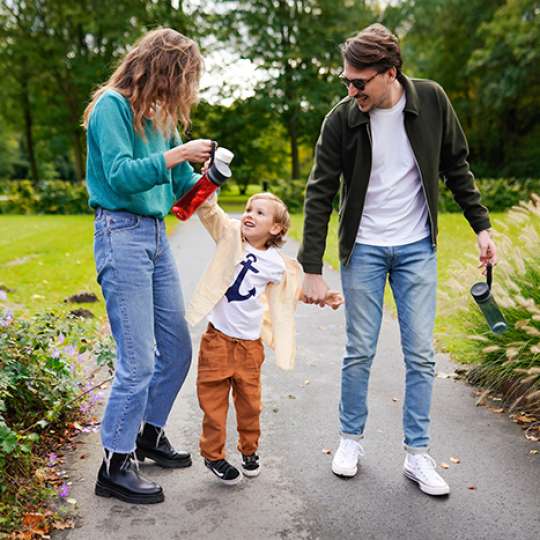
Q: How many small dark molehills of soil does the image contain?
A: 2